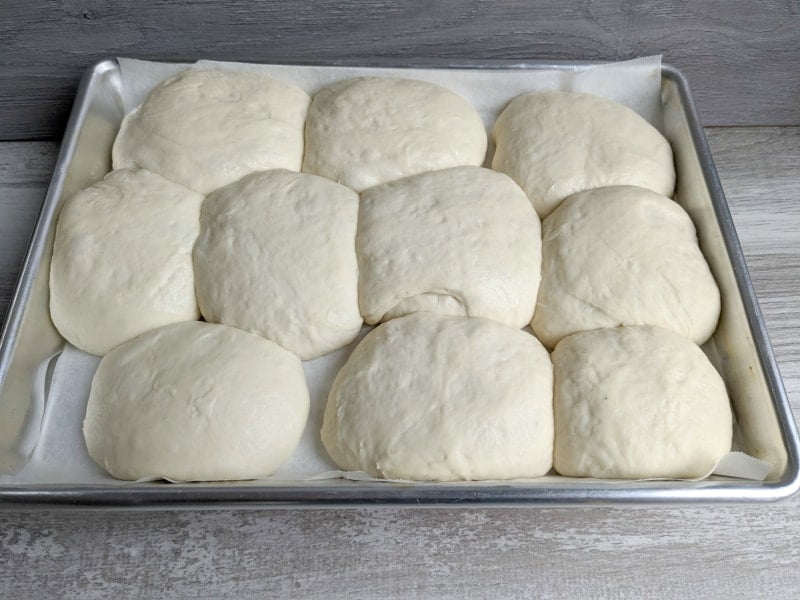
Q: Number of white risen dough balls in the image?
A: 10